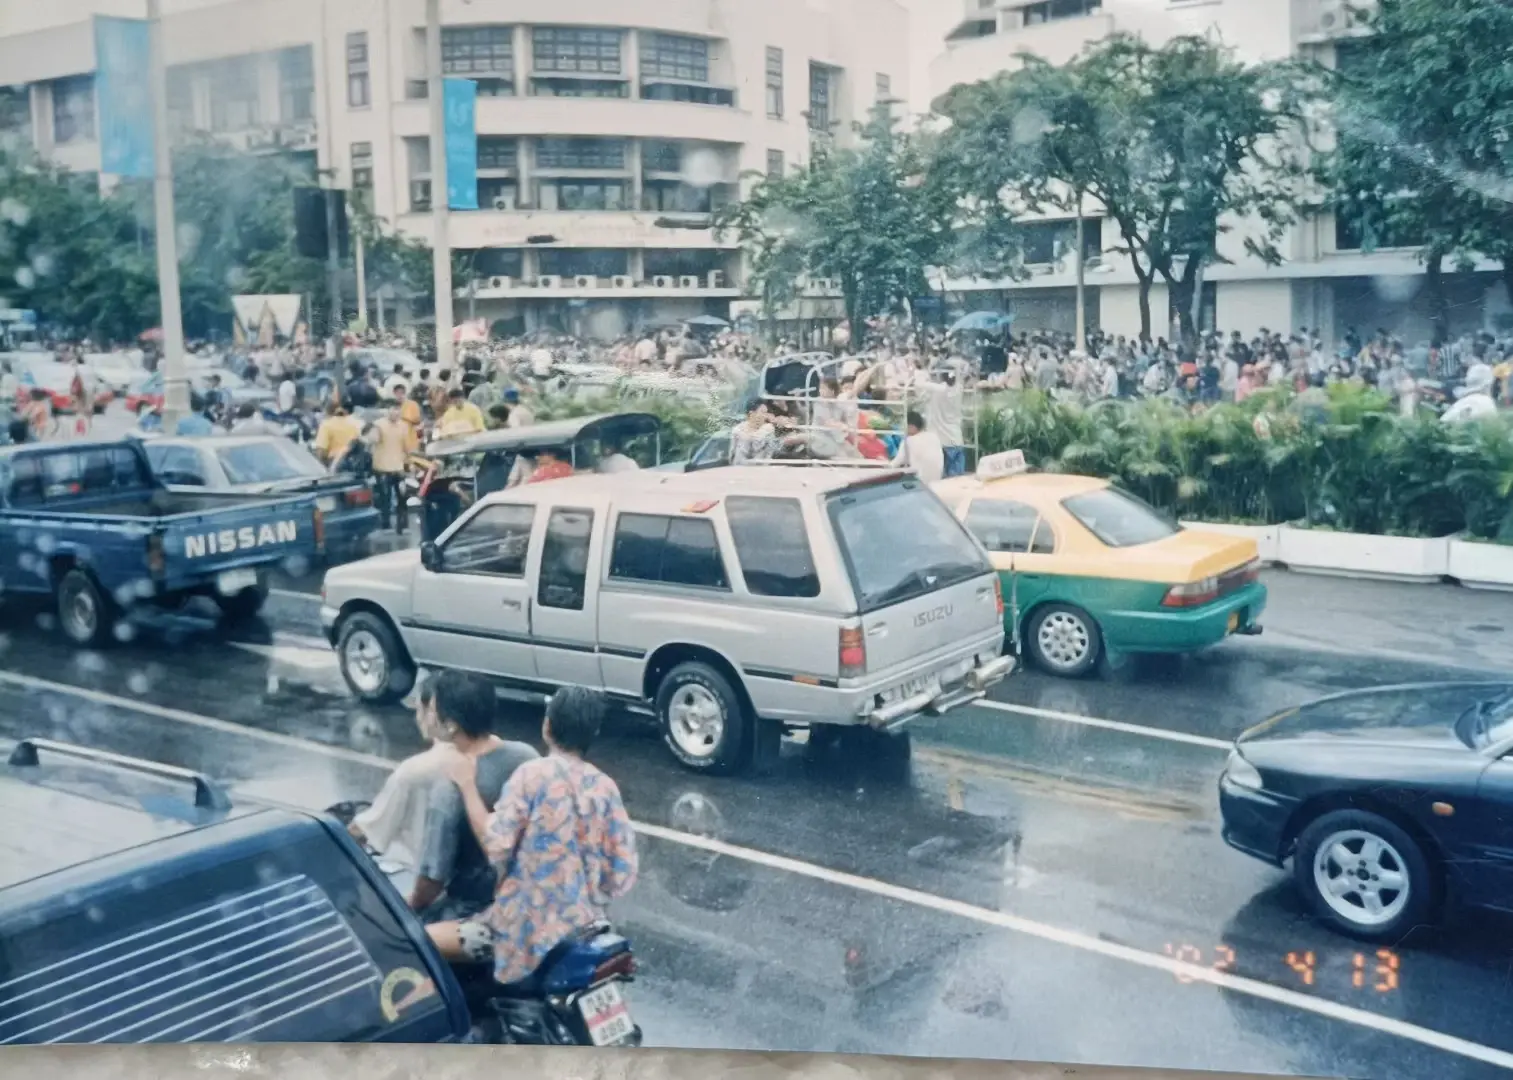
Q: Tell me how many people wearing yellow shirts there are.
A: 4